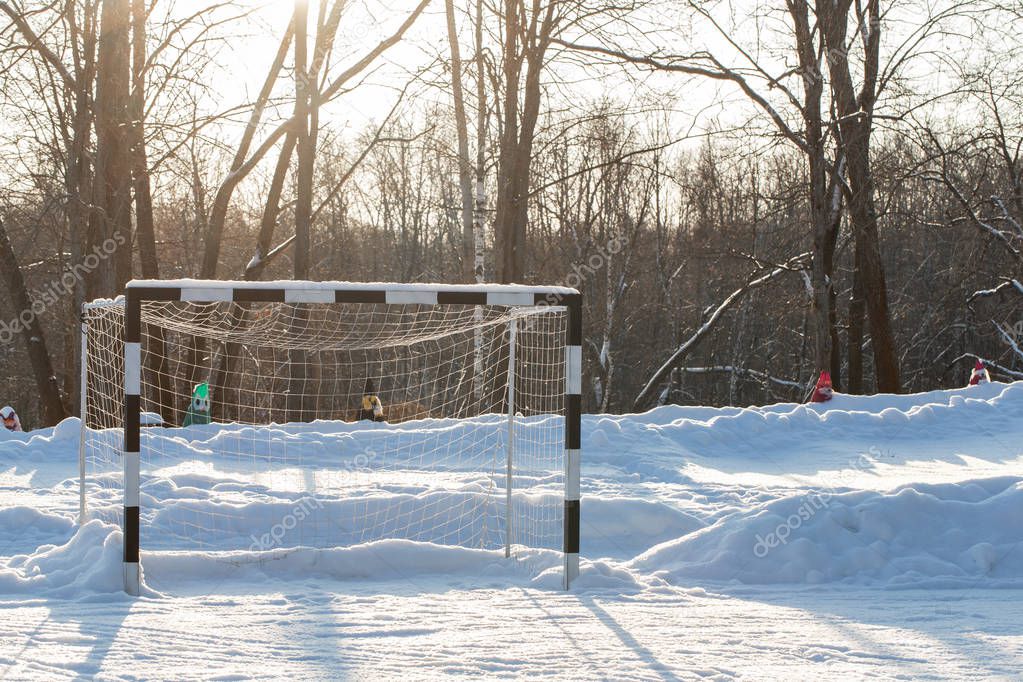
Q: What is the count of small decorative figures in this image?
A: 5